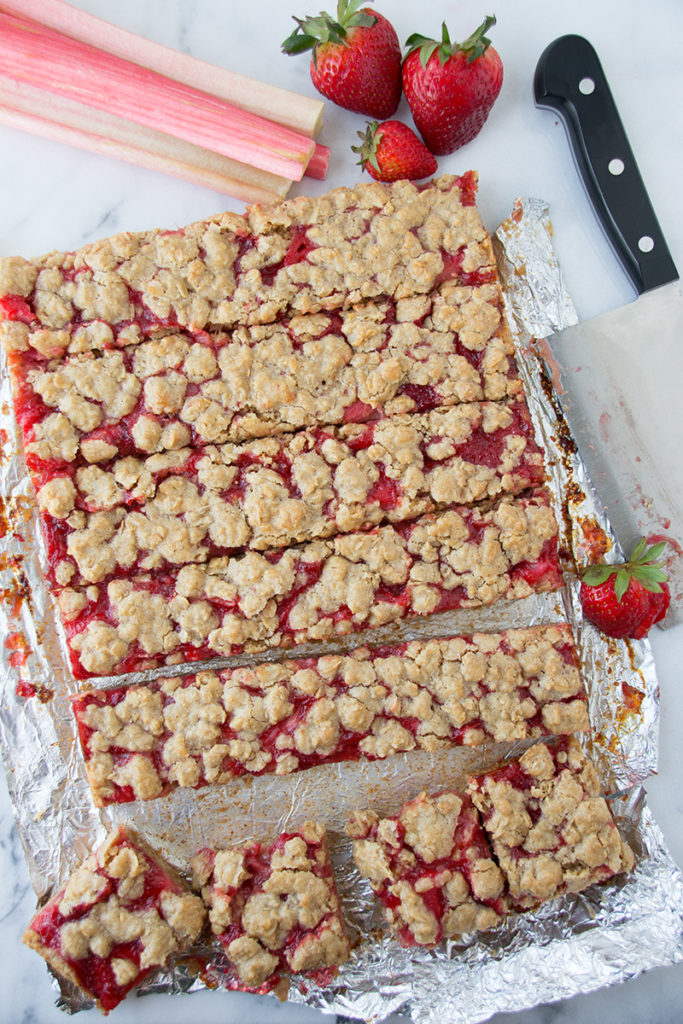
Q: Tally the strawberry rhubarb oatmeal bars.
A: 9